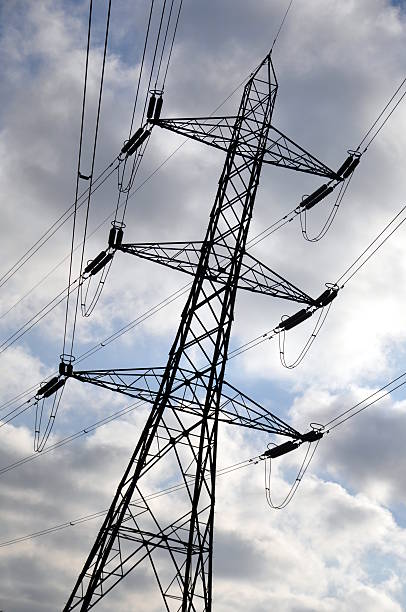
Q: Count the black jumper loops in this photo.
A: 6